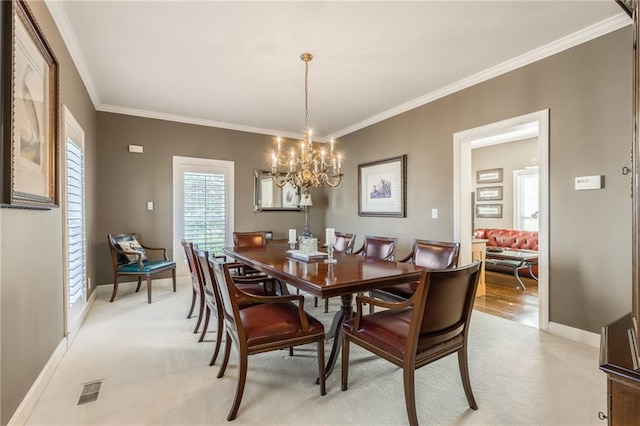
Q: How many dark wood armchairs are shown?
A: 9